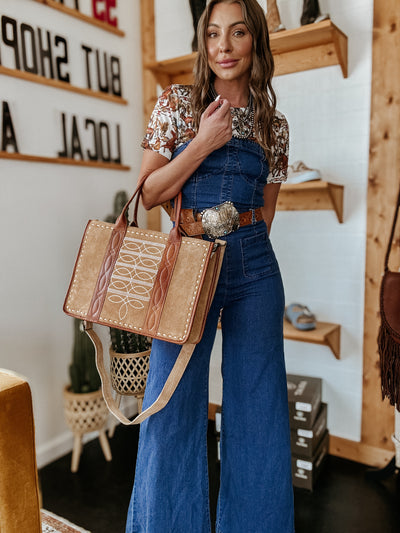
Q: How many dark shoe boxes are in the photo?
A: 3